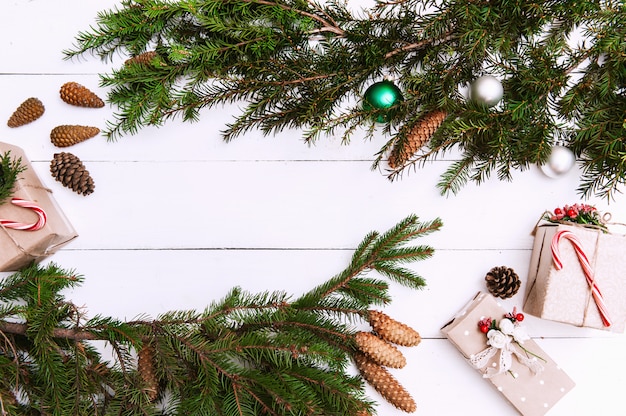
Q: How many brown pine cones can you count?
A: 11